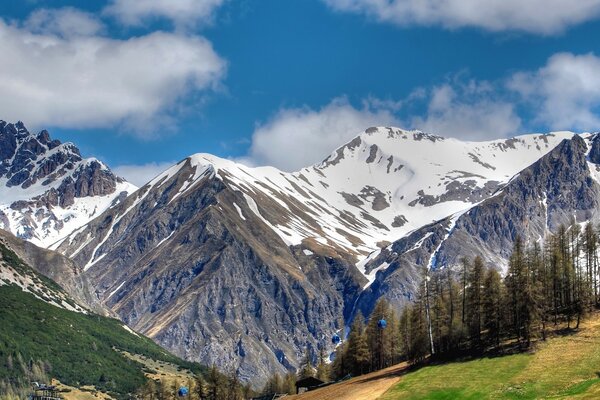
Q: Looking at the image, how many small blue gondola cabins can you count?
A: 3